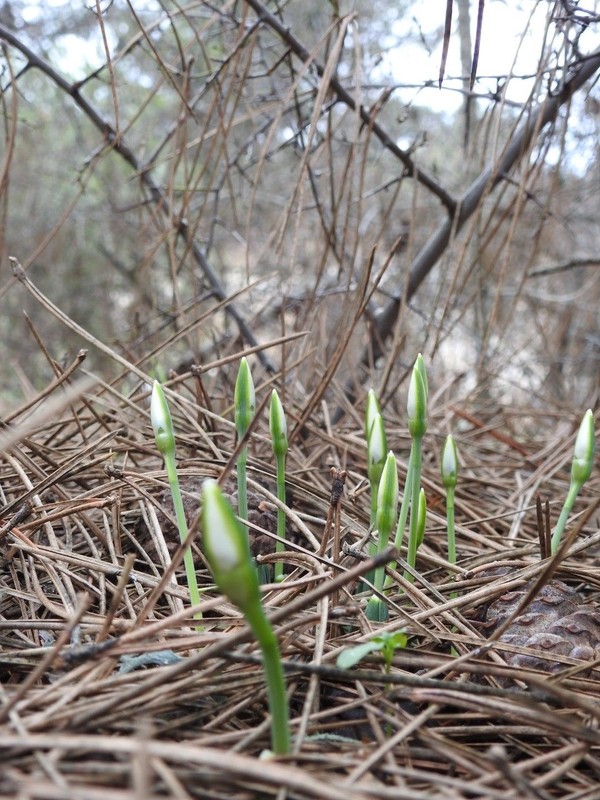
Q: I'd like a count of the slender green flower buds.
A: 12